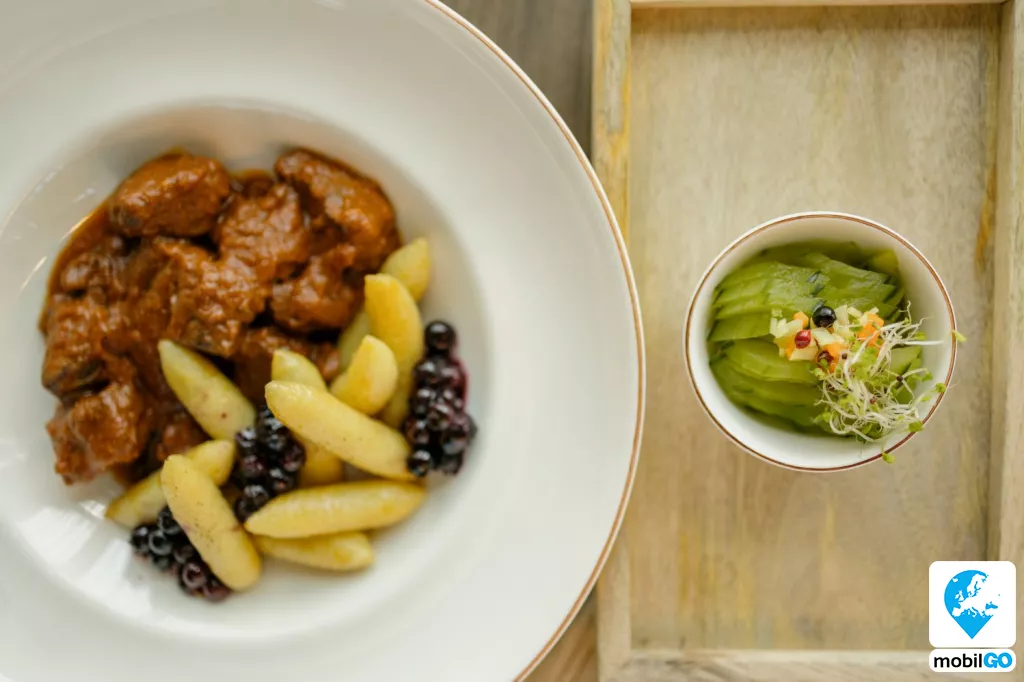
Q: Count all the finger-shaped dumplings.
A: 10